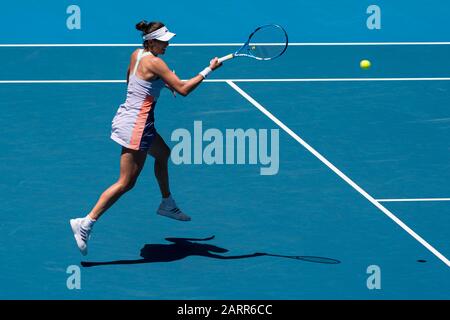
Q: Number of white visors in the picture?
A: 1